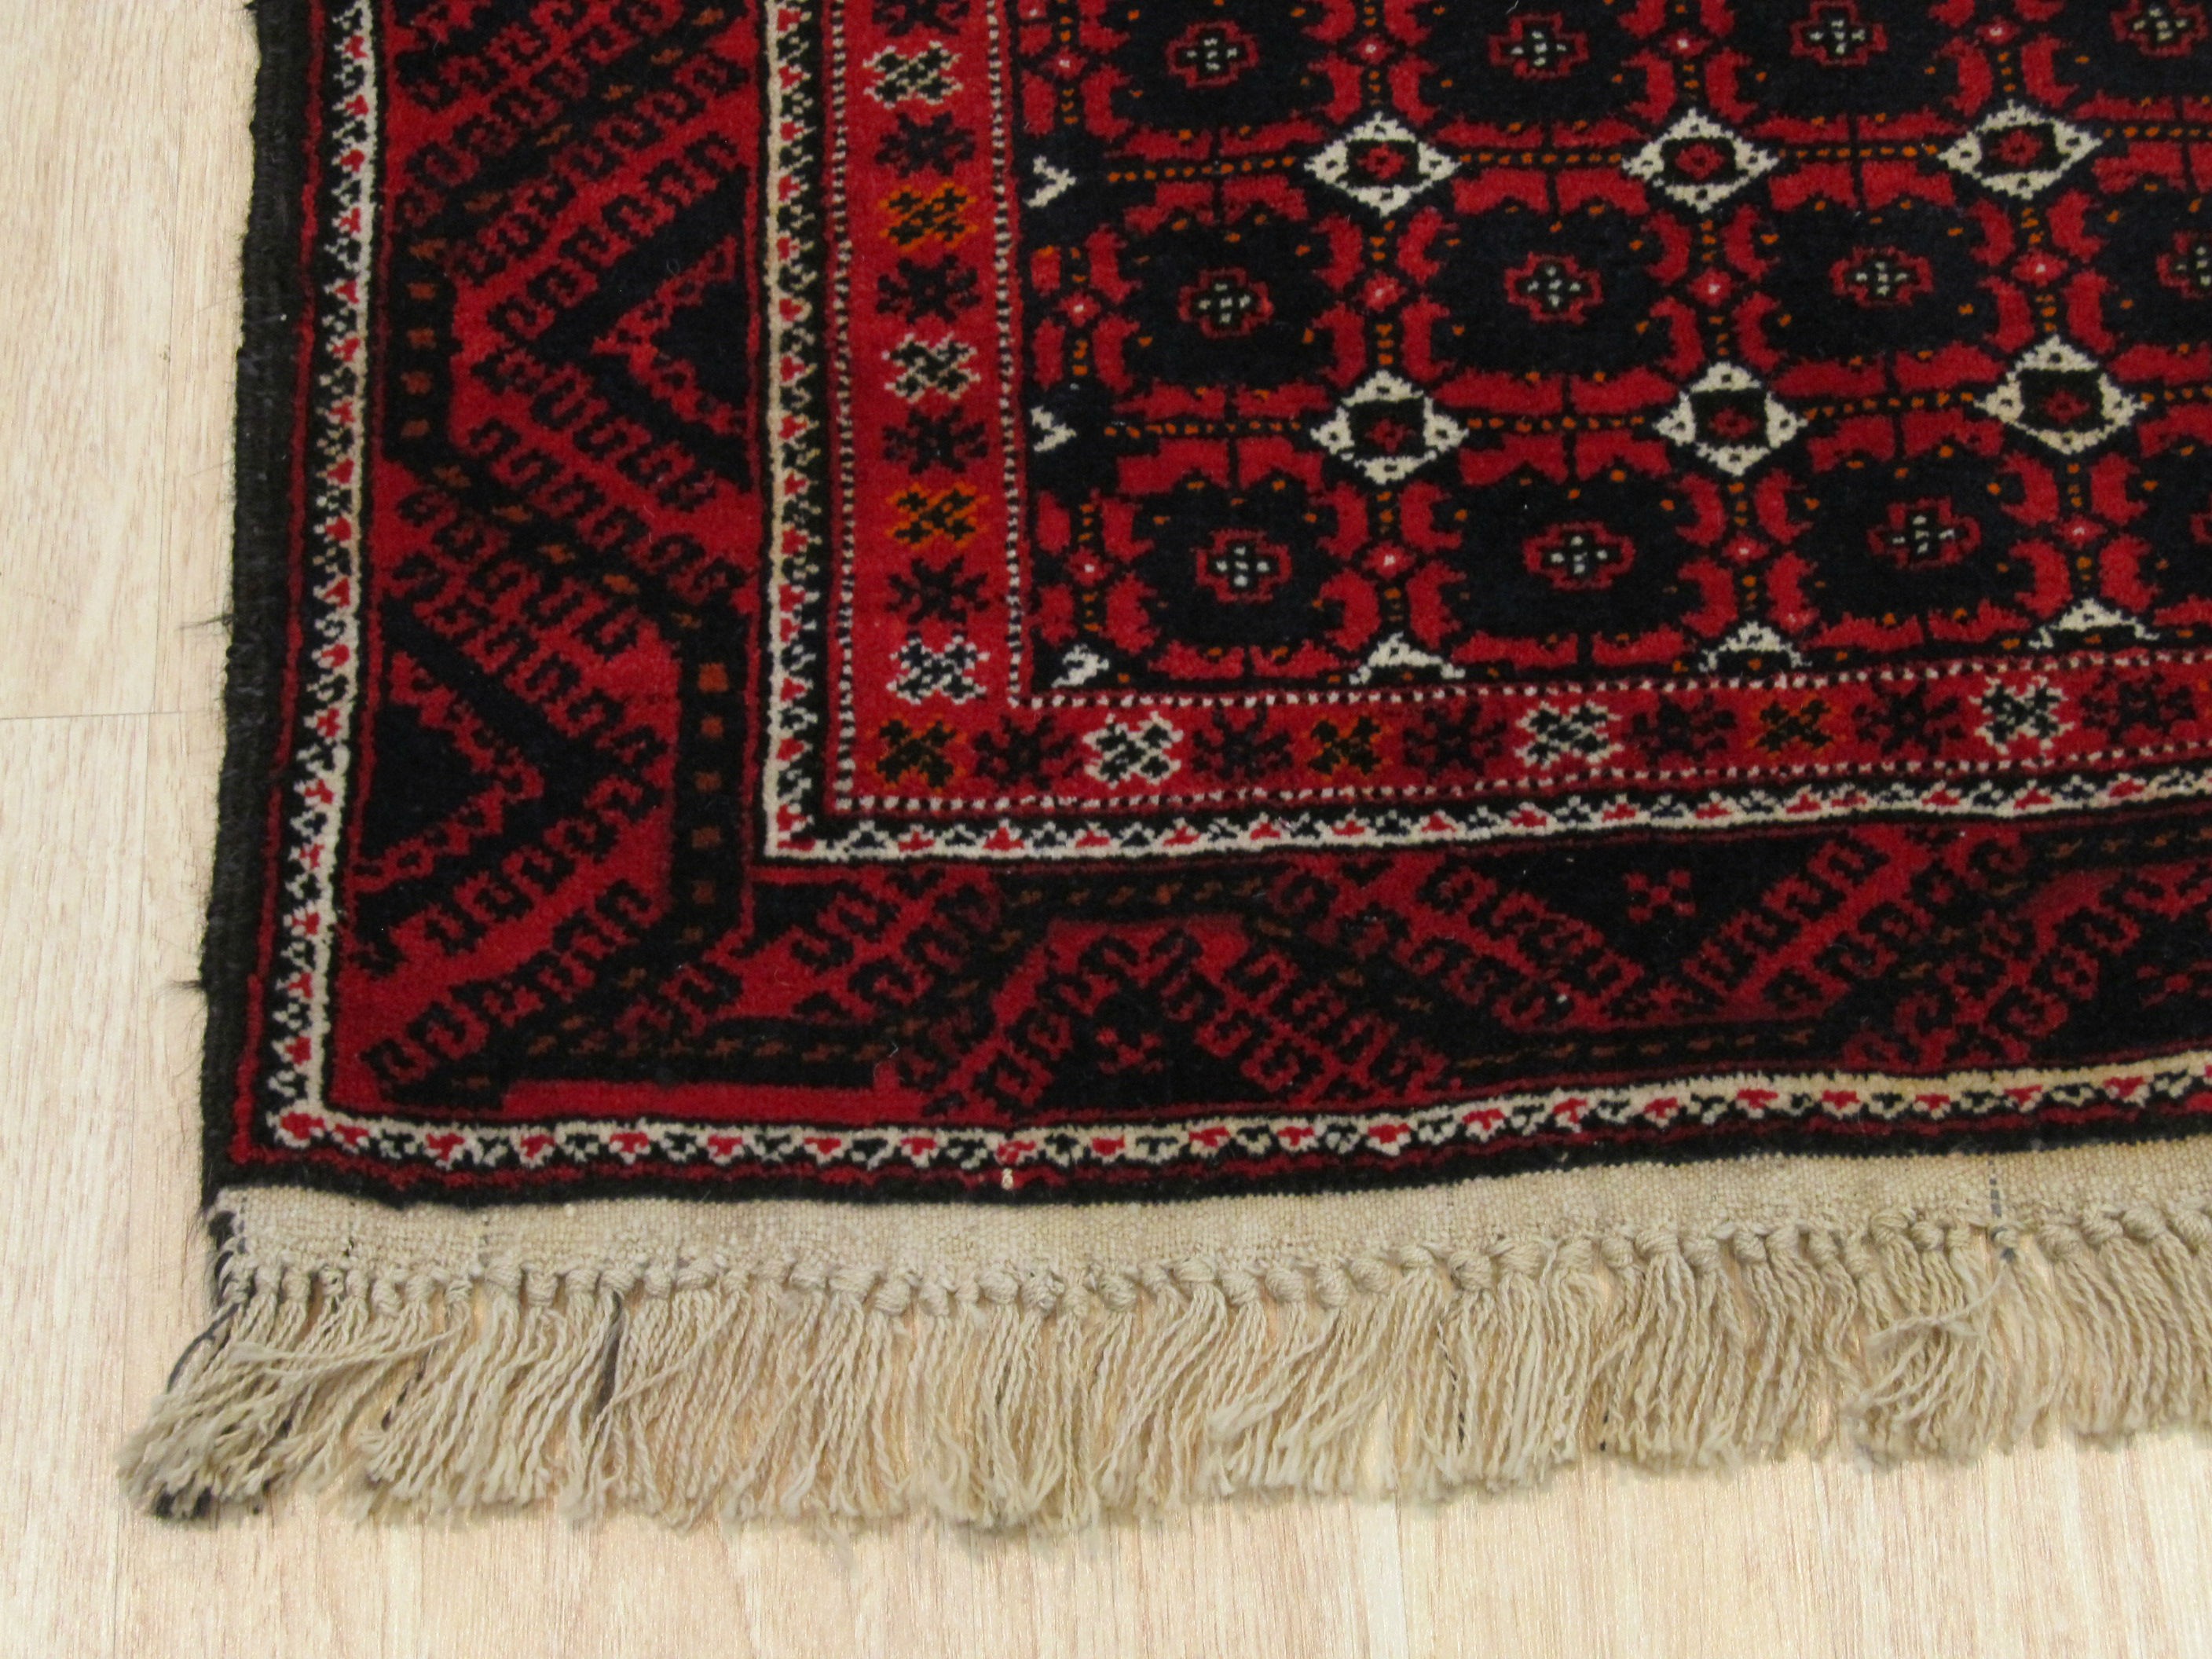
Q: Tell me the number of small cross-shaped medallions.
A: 11